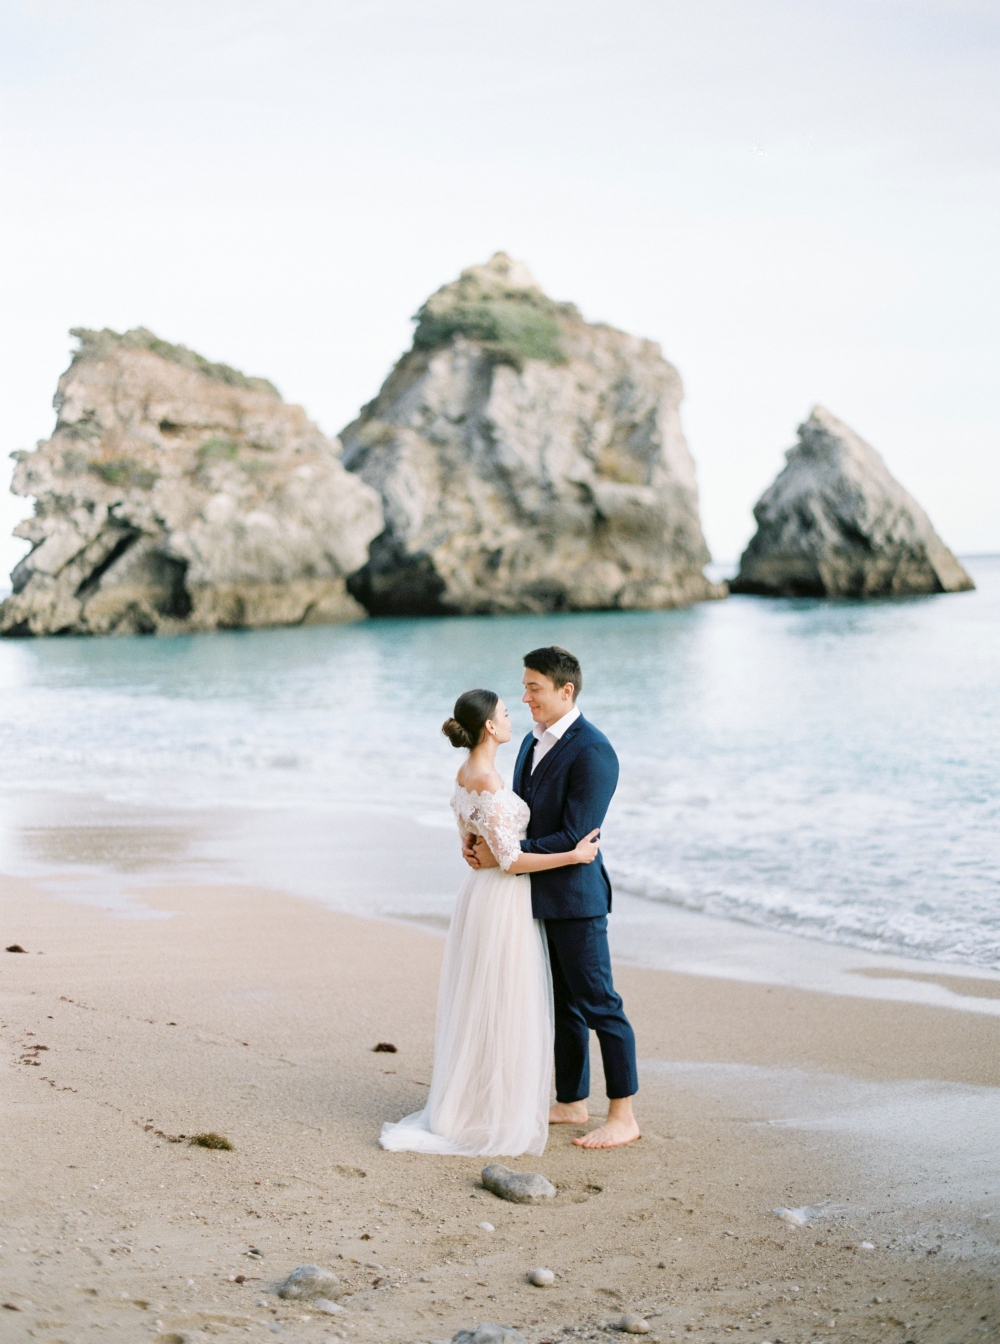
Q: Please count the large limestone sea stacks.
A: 3